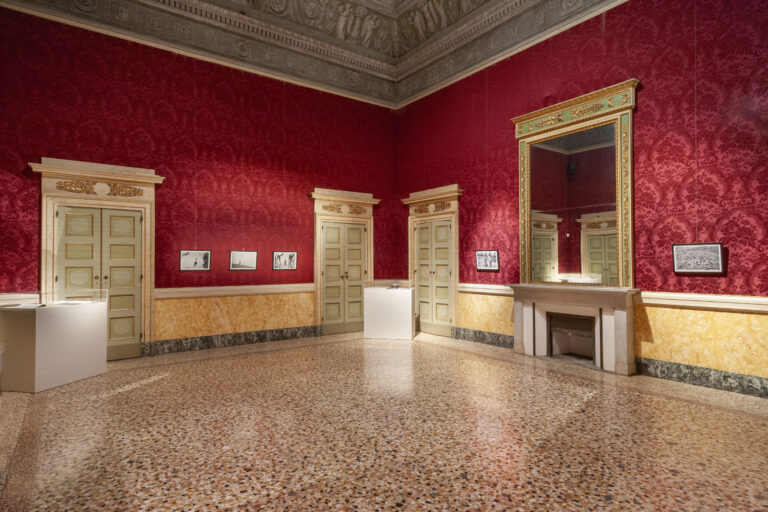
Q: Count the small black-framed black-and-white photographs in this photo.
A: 5